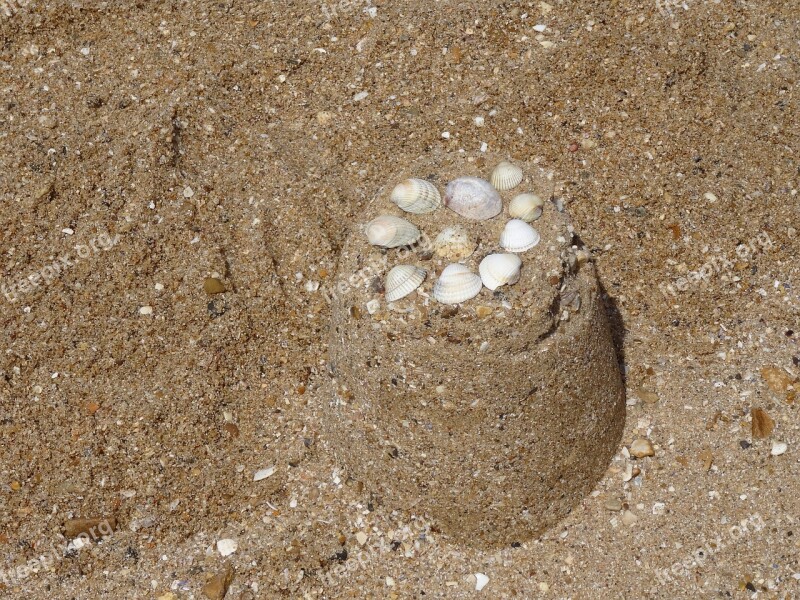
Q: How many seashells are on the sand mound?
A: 10